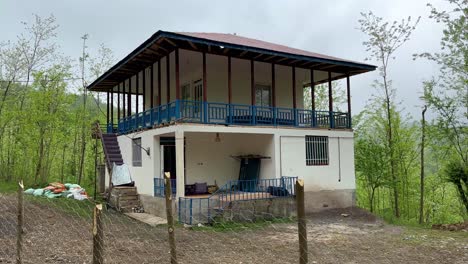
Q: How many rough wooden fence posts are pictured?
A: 4